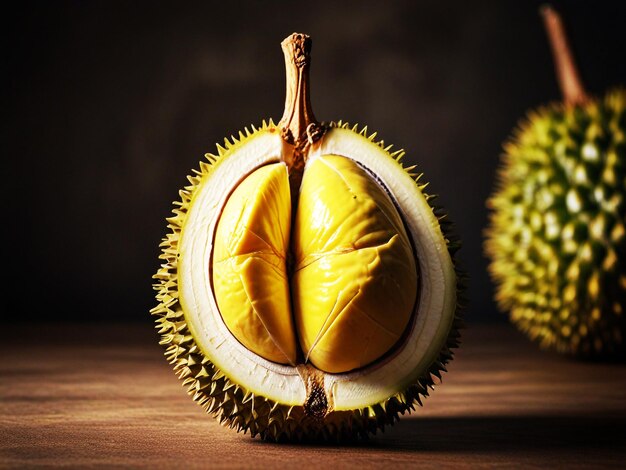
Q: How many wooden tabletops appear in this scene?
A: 1